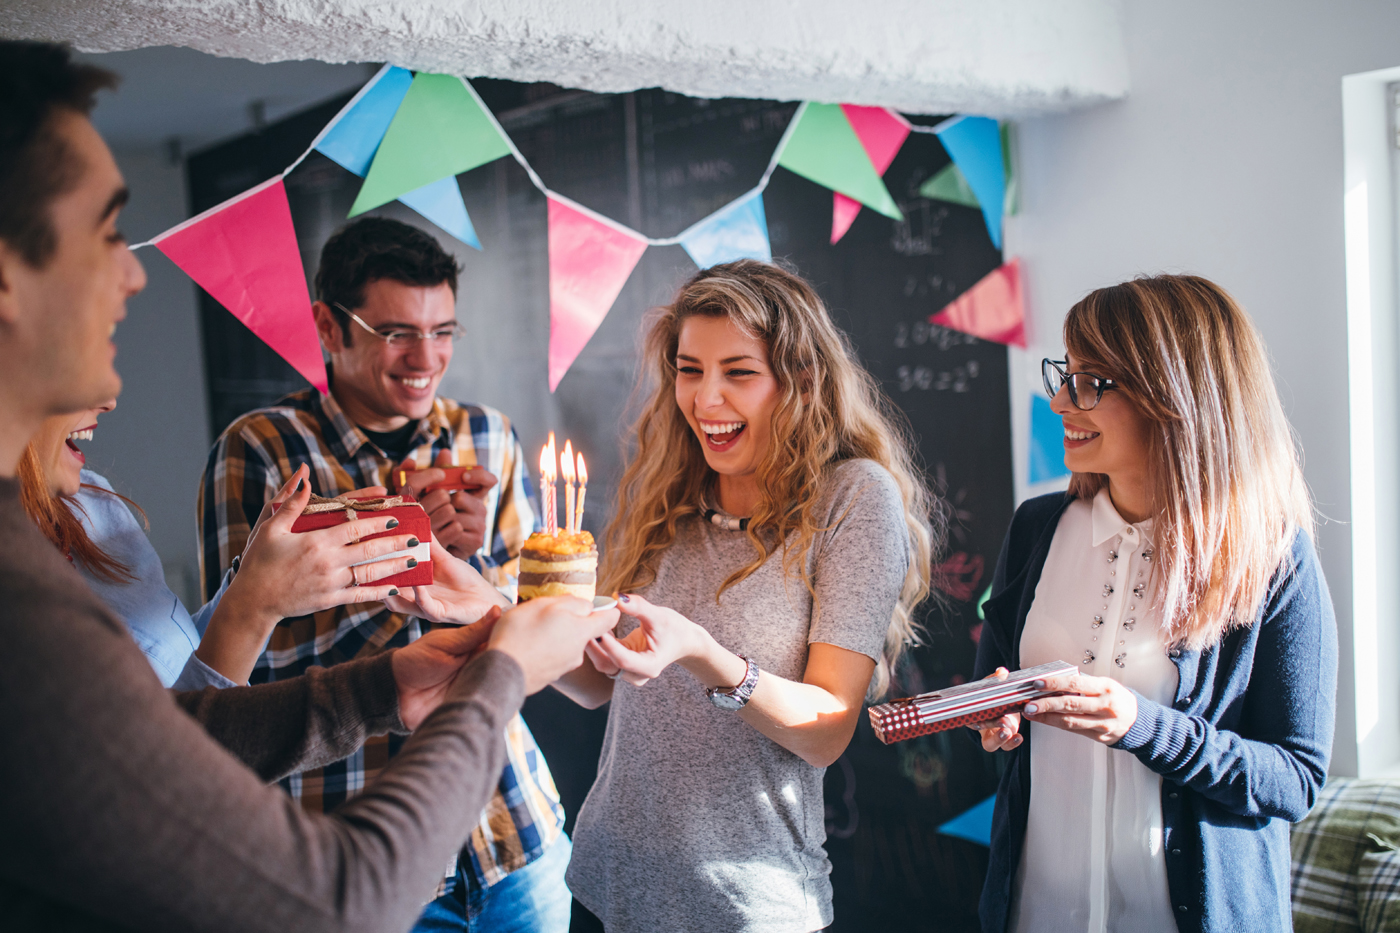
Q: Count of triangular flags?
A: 12